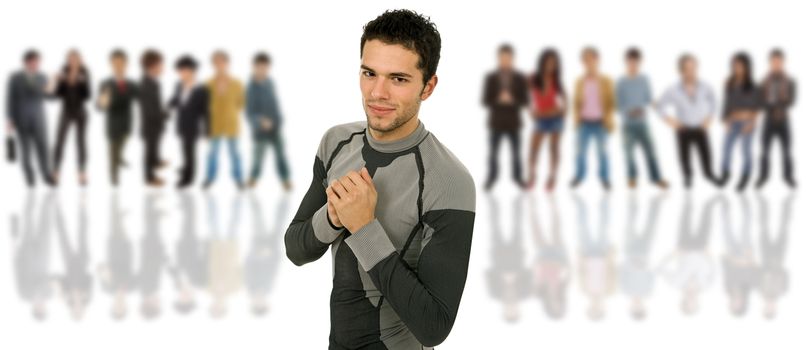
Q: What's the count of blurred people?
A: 14